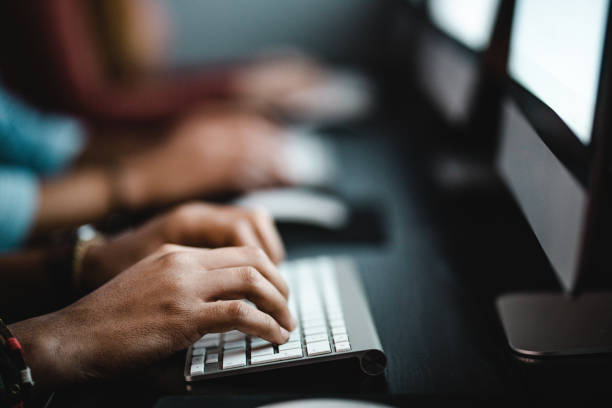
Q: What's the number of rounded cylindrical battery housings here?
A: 1